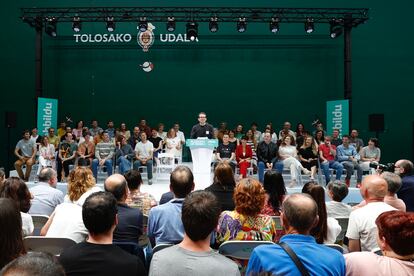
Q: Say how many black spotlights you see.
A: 11